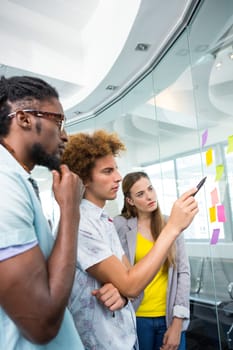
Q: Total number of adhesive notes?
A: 8